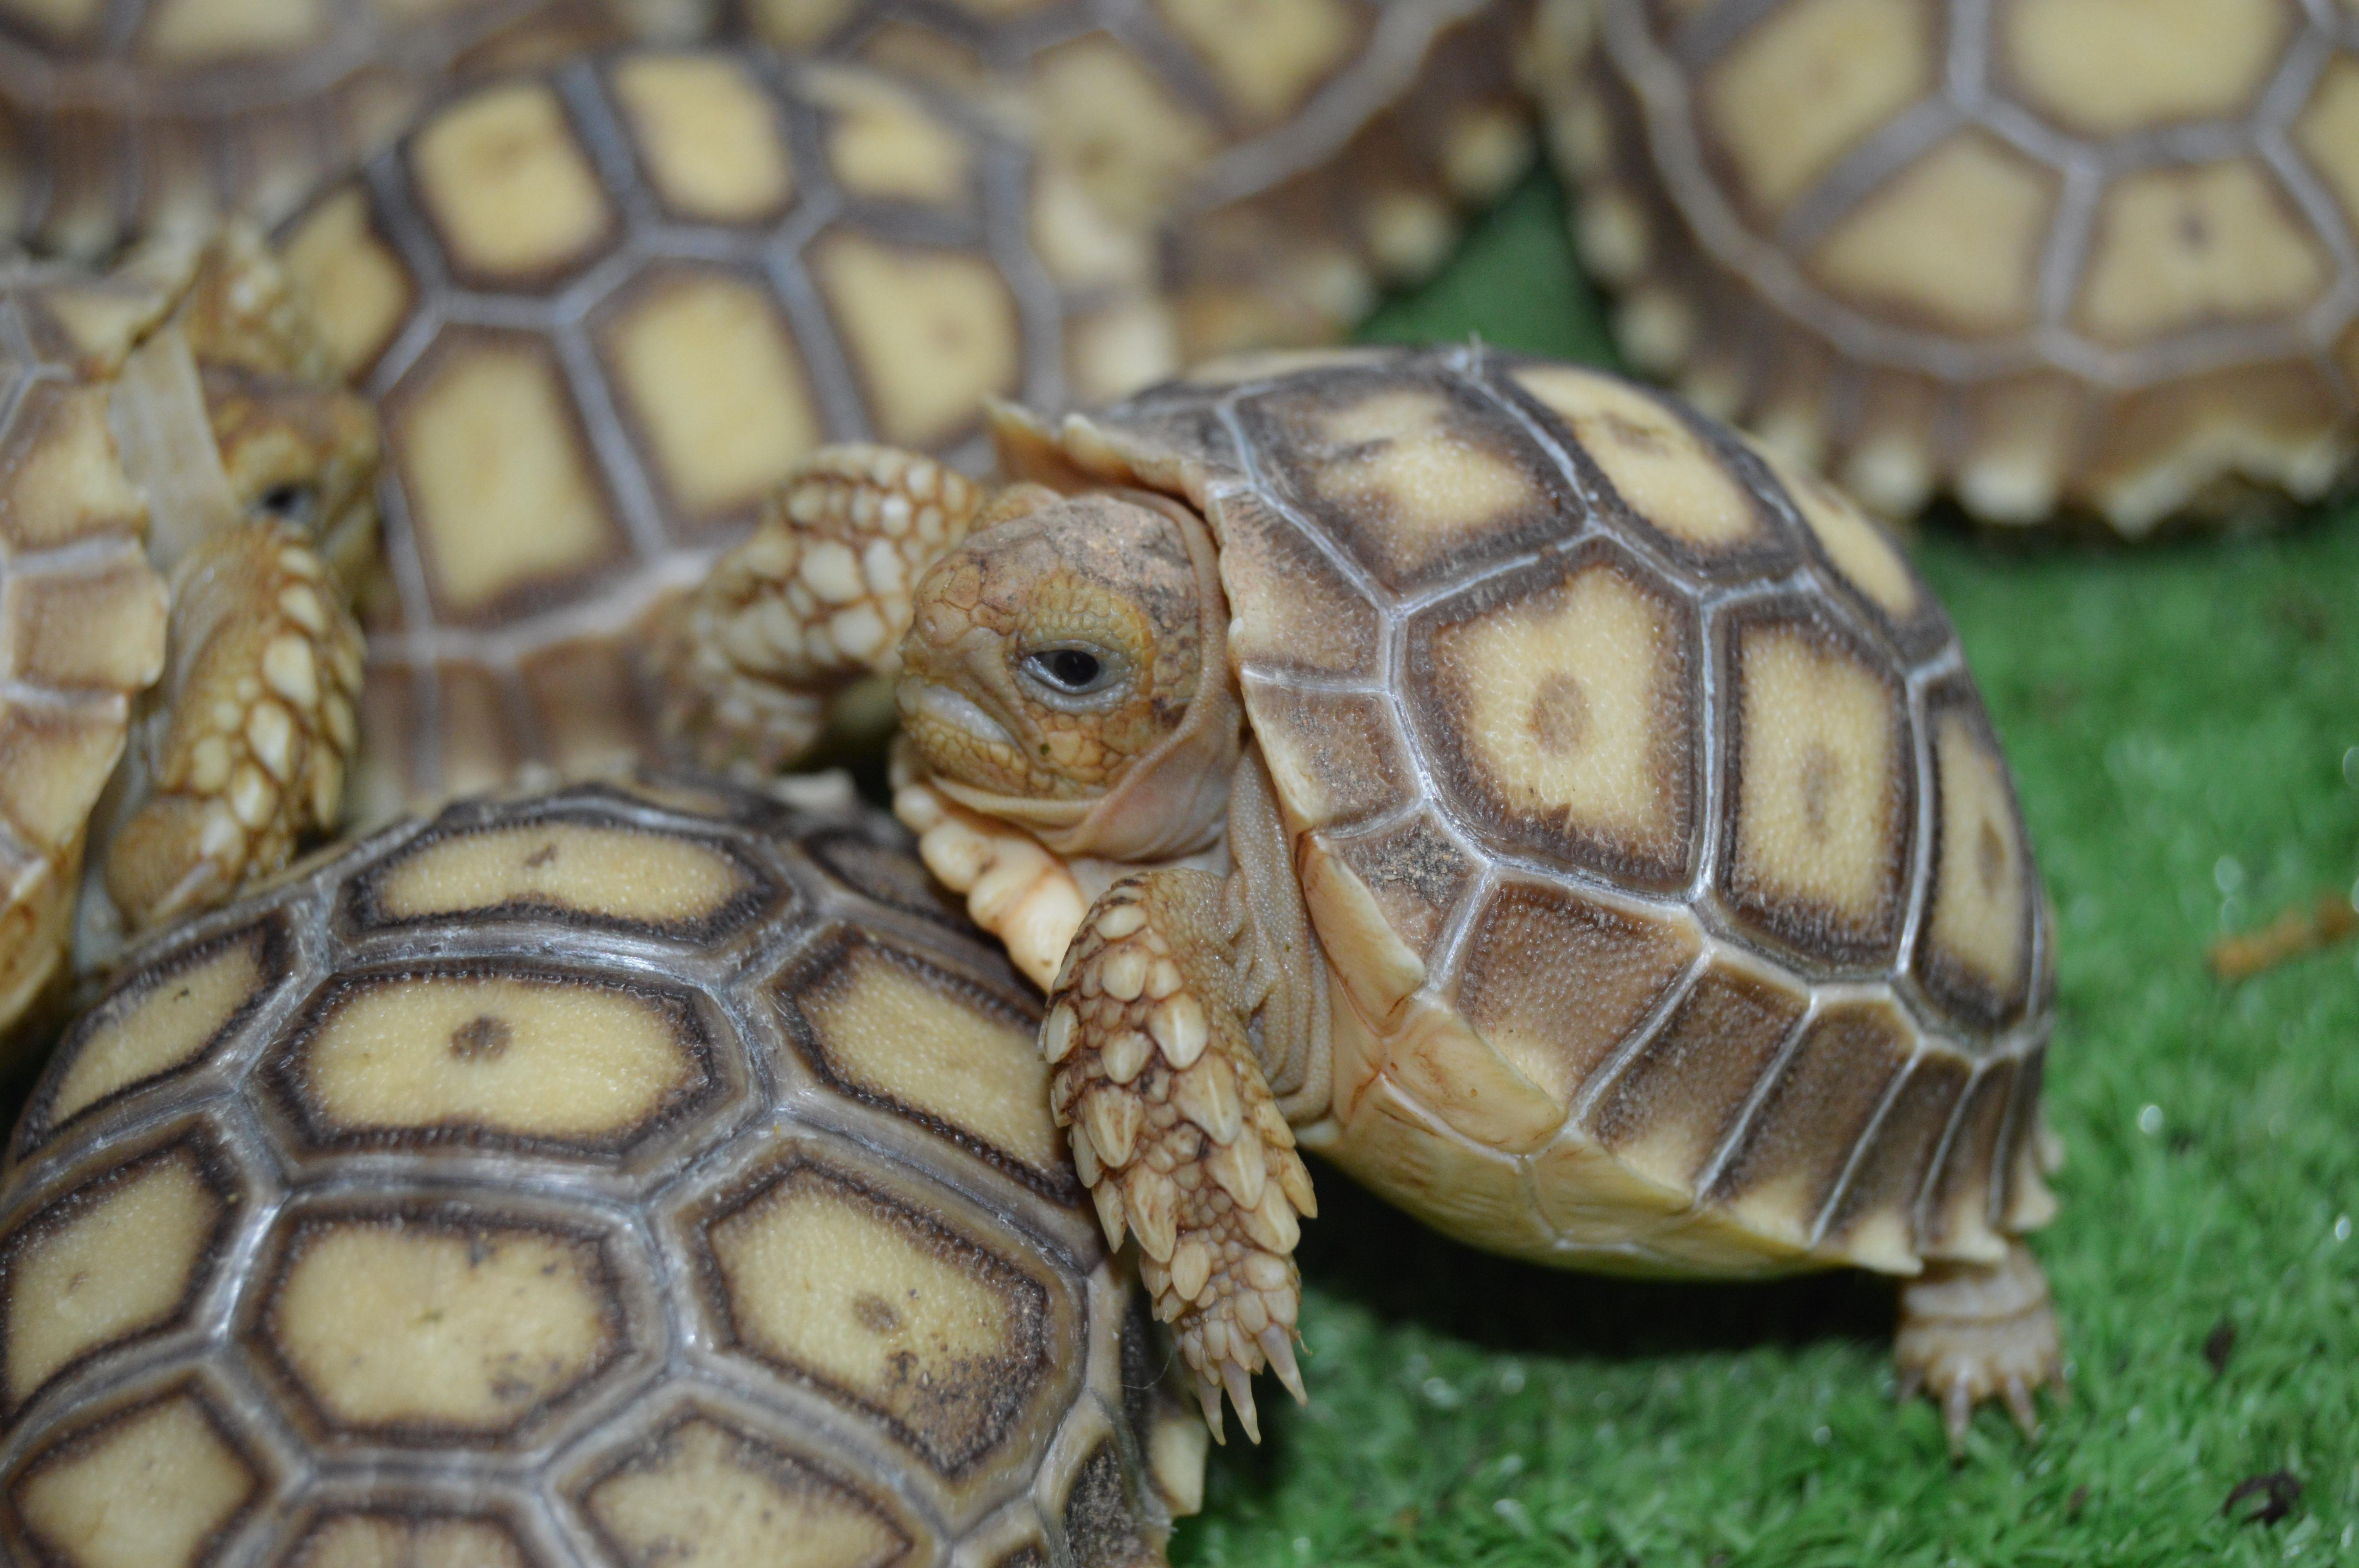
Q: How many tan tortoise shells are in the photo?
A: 7